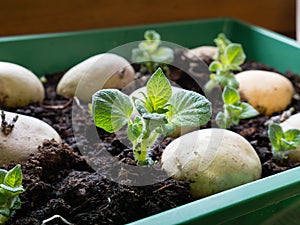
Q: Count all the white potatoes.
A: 8